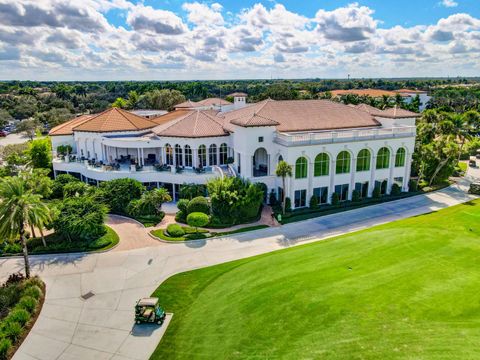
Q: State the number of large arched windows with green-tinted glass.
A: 6